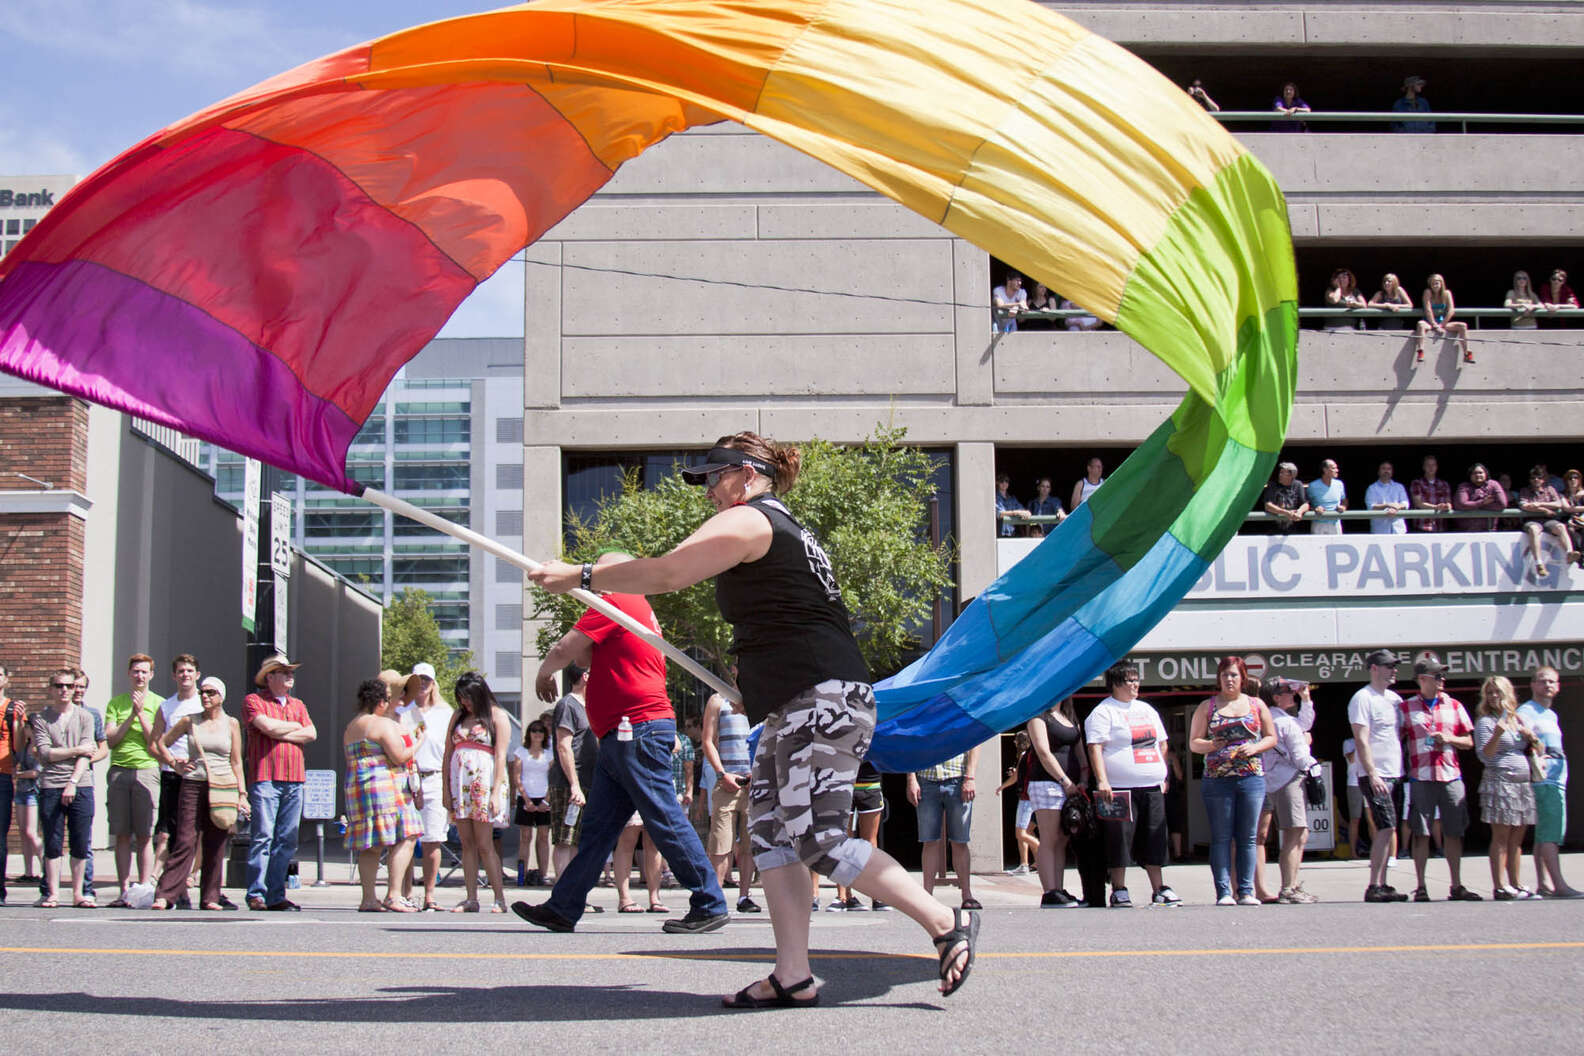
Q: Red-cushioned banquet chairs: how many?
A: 0